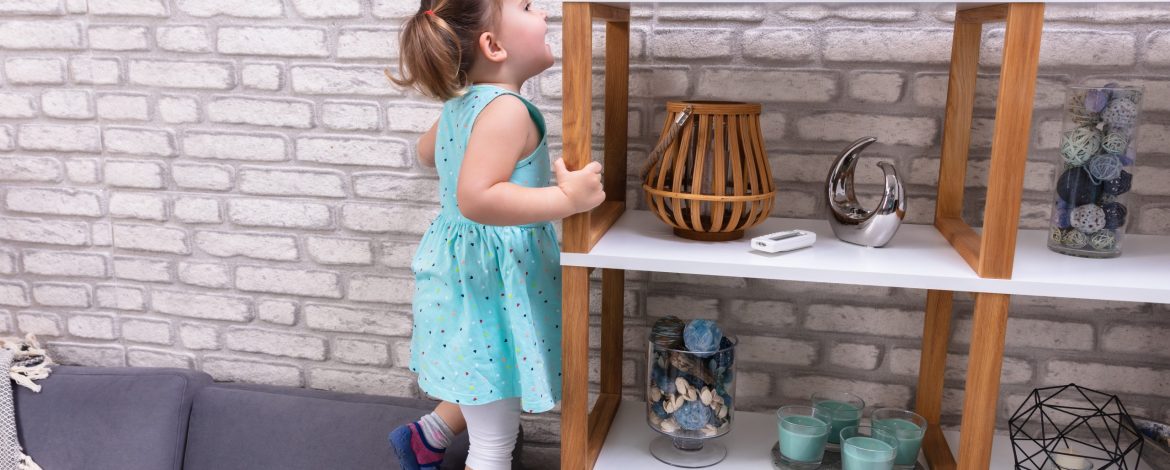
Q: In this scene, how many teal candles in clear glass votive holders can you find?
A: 4